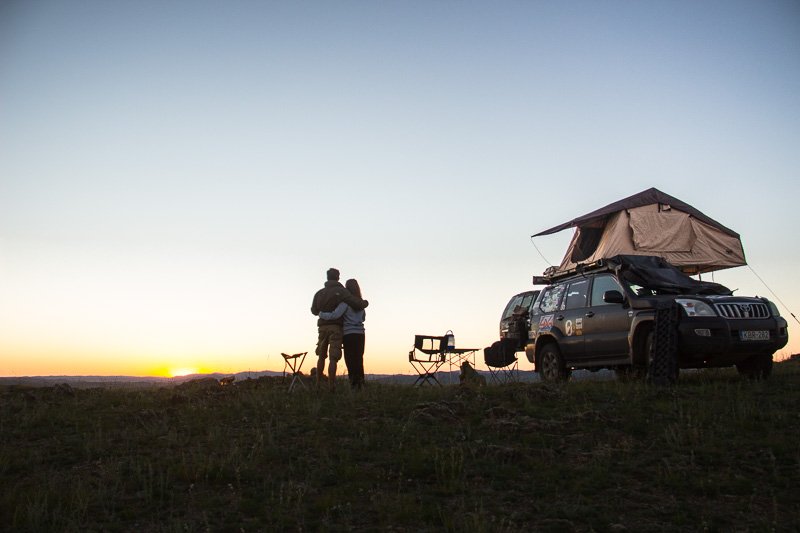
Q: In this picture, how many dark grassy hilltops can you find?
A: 1